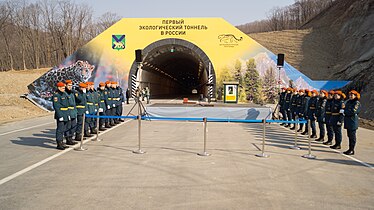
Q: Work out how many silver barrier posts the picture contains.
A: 7